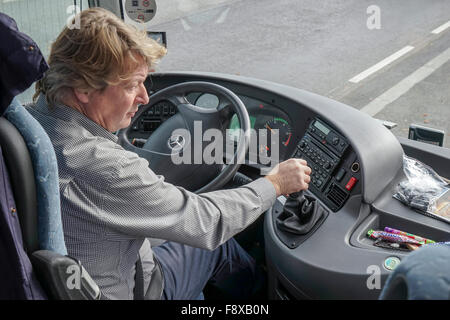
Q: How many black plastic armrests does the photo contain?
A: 1